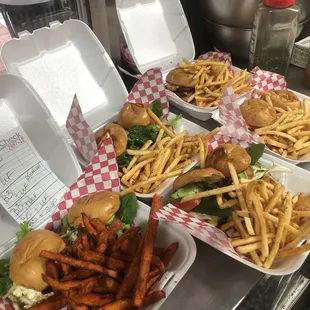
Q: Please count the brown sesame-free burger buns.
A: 9